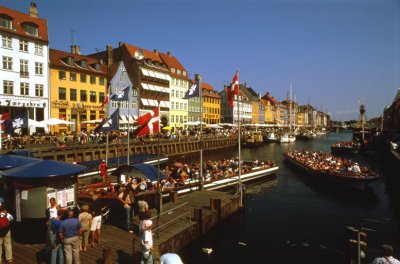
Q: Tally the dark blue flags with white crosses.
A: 4